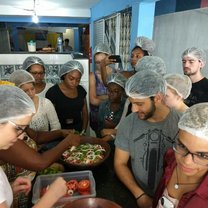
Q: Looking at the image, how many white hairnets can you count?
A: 12